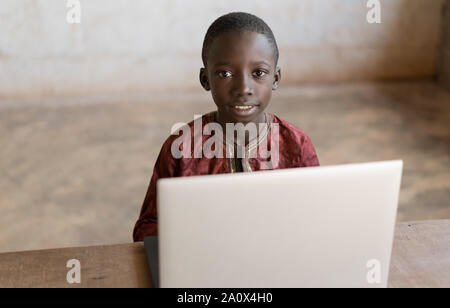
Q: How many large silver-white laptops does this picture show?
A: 1